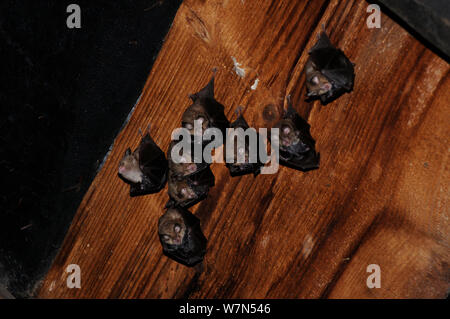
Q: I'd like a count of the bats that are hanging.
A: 8